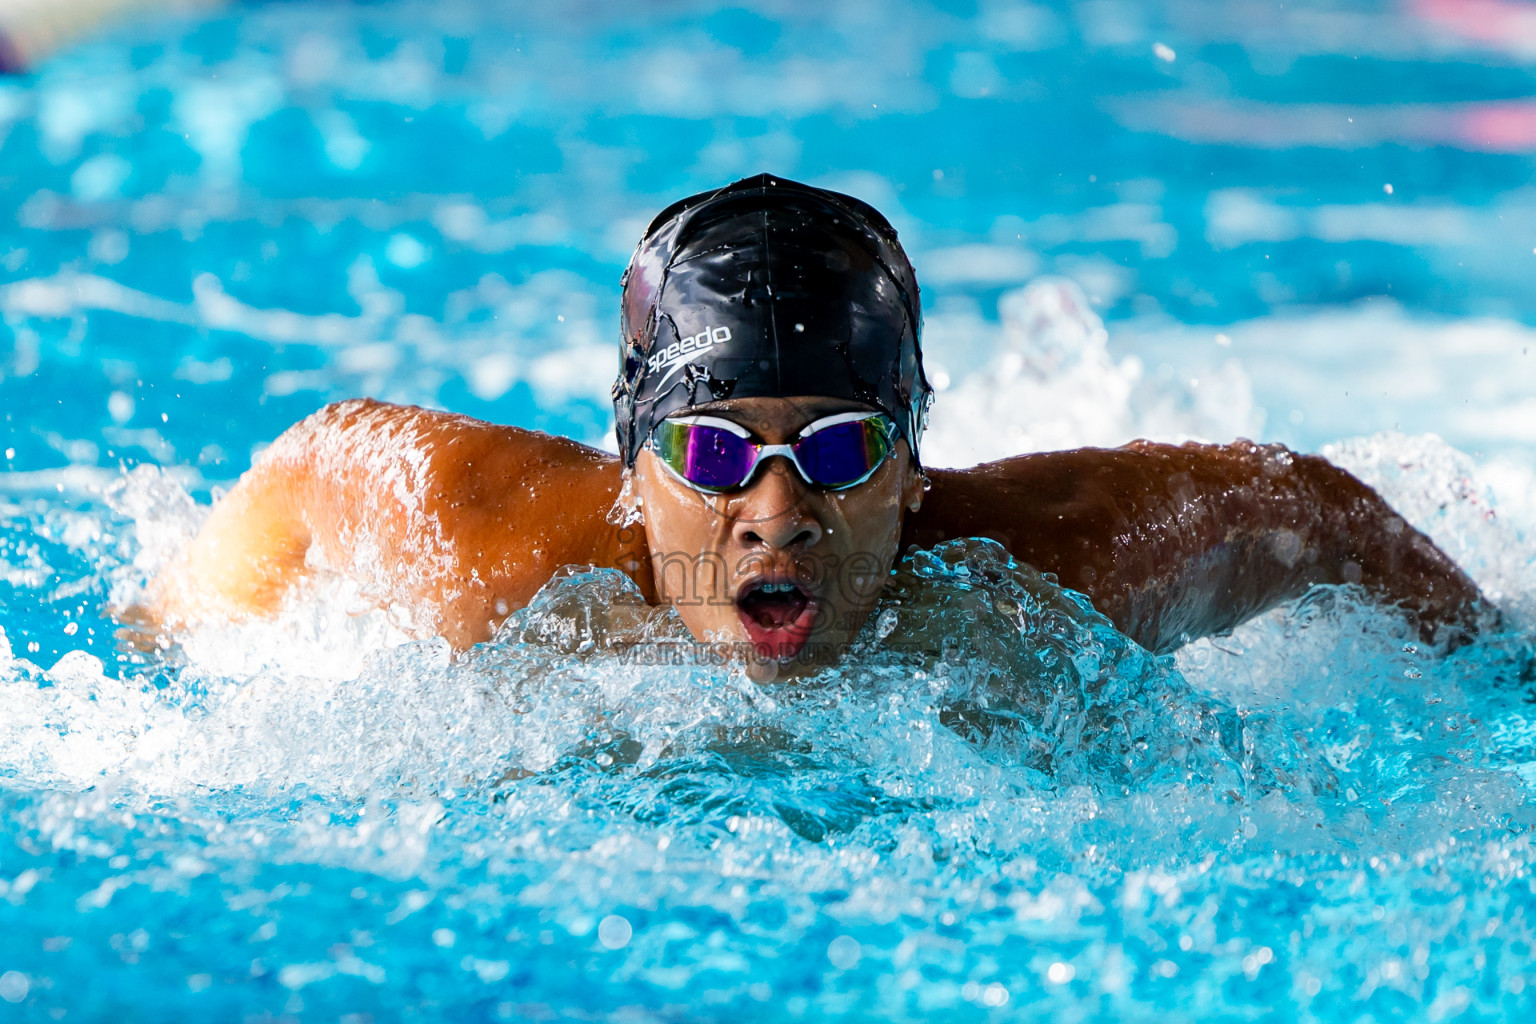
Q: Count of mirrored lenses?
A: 2